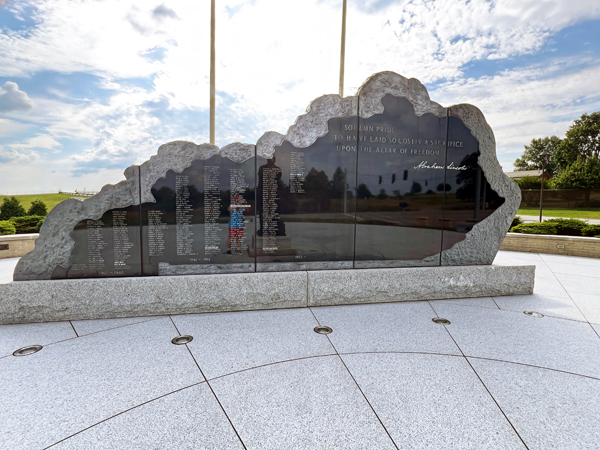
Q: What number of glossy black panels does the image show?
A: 5